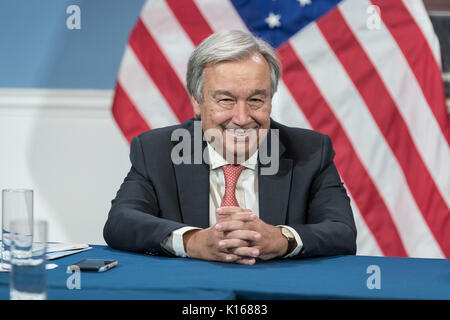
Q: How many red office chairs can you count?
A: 0